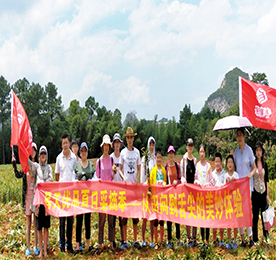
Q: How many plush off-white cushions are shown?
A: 0